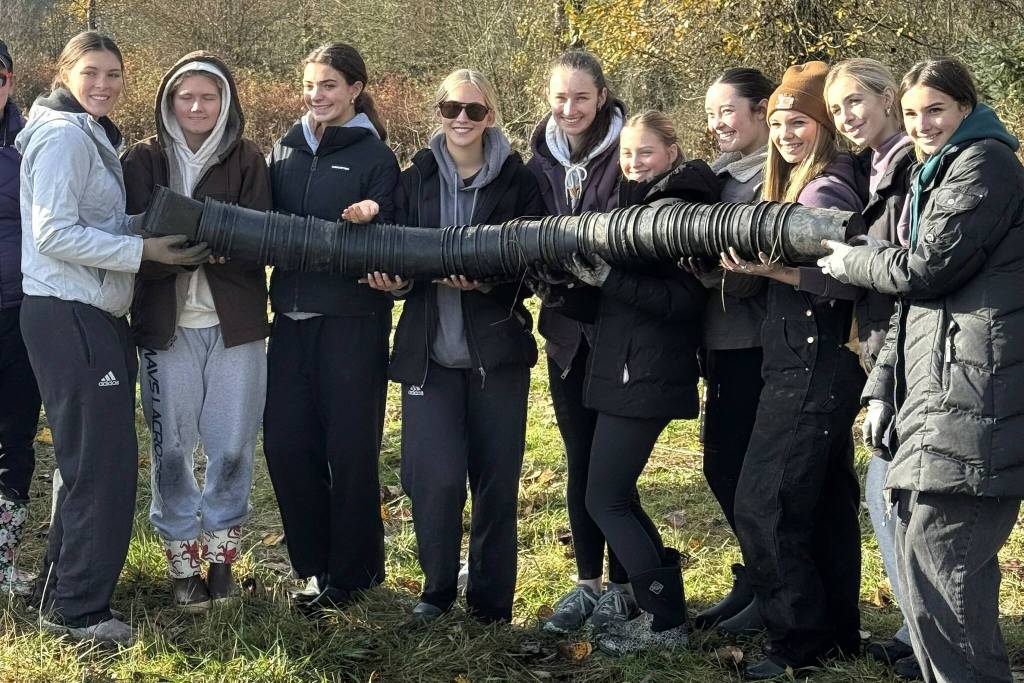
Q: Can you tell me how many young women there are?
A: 10